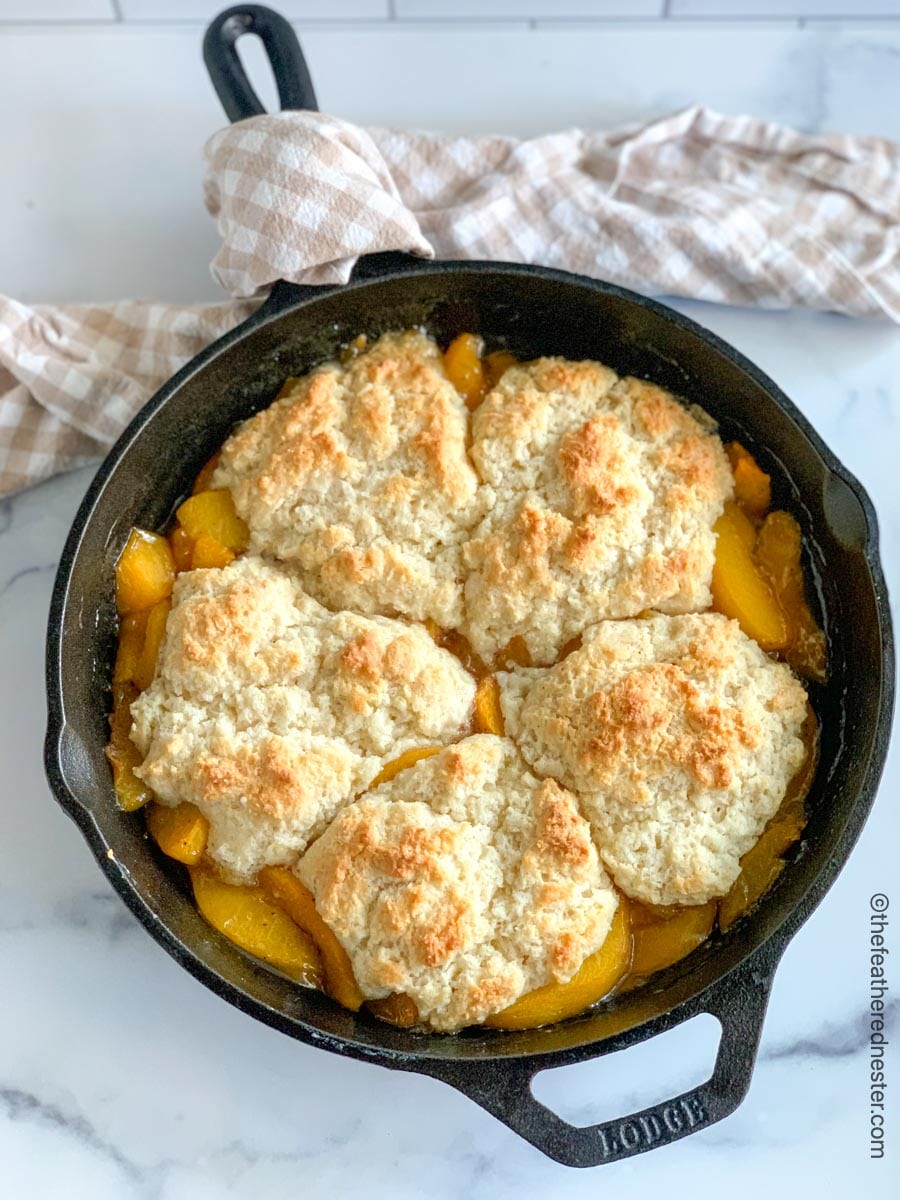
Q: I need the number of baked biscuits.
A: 5